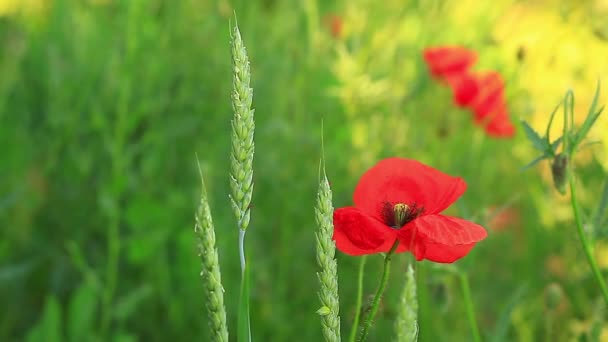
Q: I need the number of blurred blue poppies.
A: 0